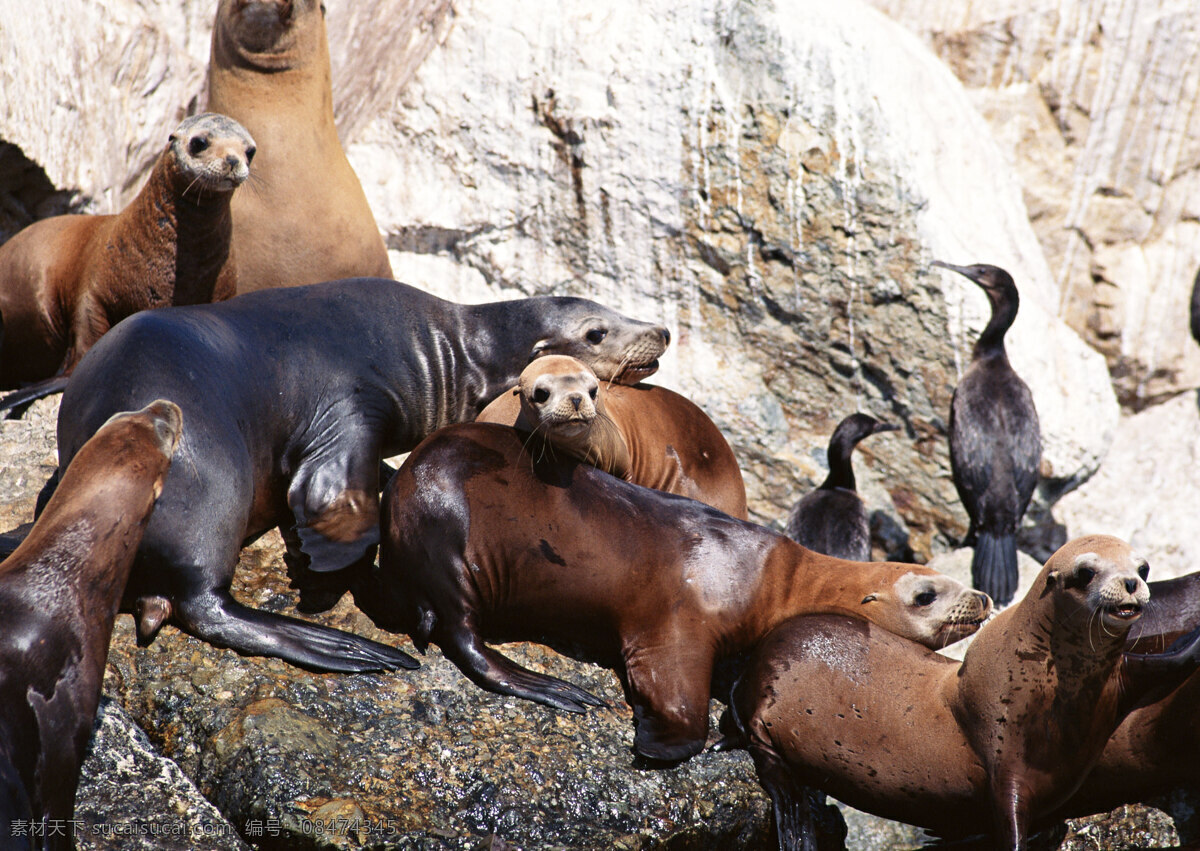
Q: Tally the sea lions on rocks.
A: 8